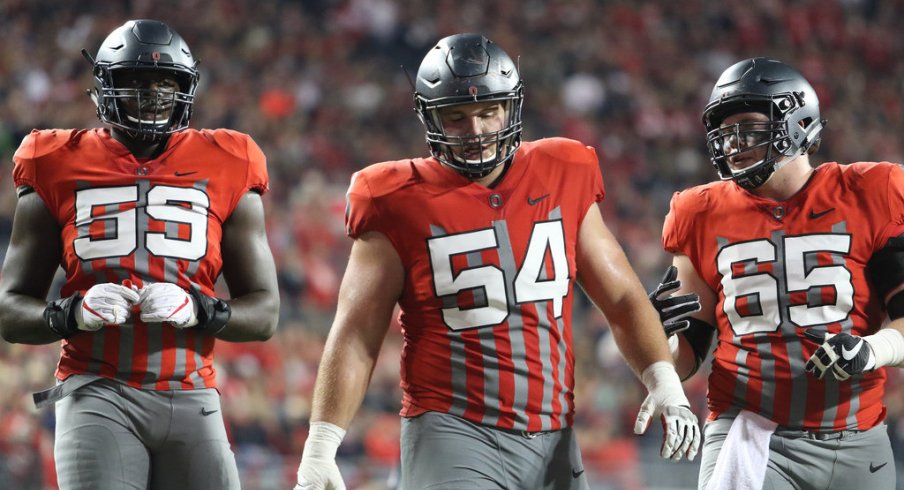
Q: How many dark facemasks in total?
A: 3